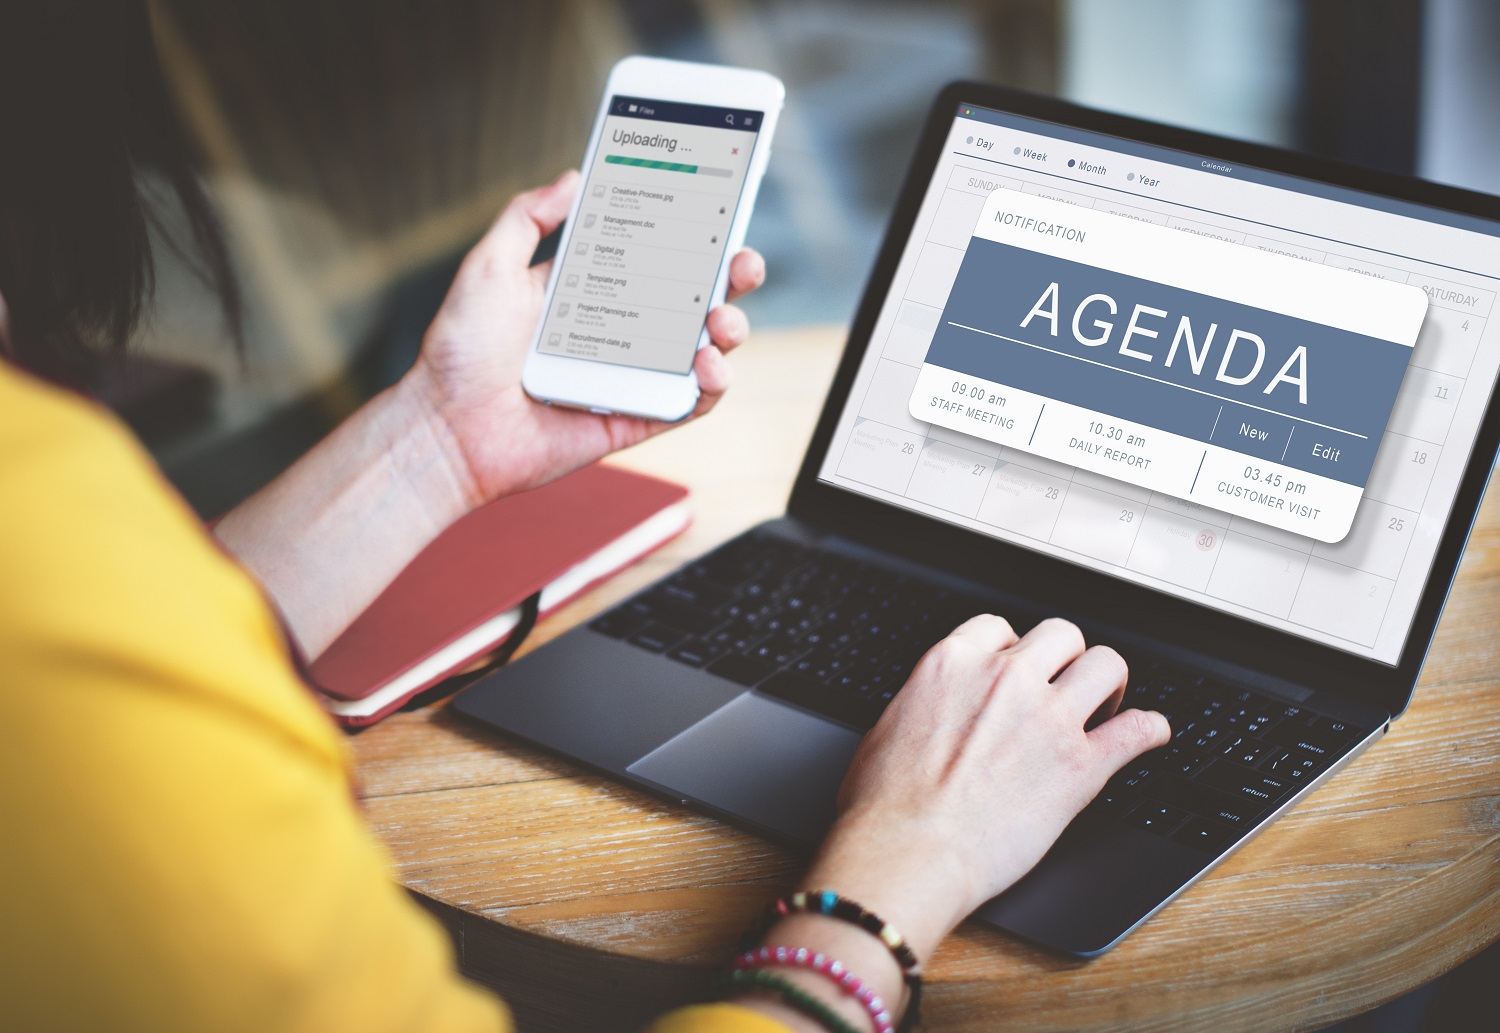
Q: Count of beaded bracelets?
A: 3